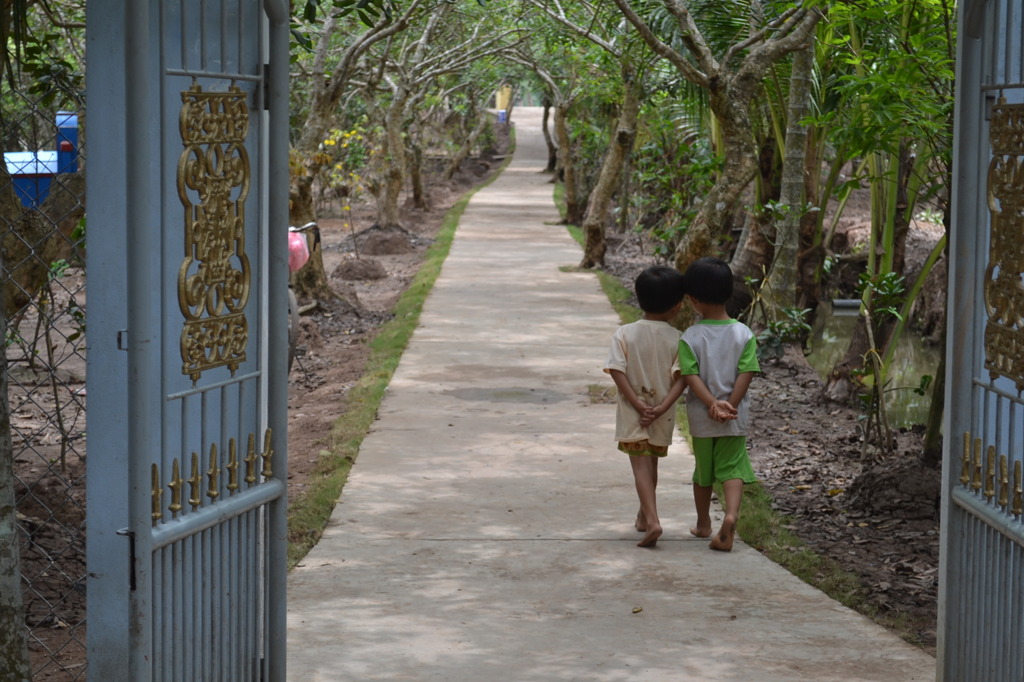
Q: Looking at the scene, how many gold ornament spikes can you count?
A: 12